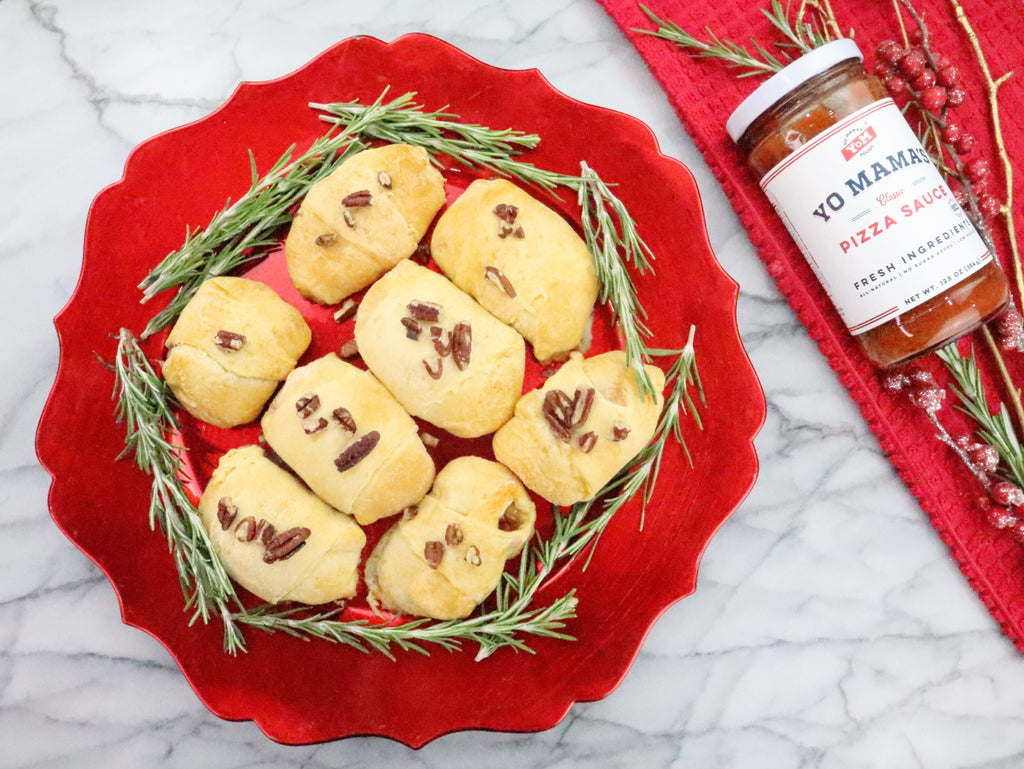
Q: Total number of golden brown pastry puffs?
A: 8